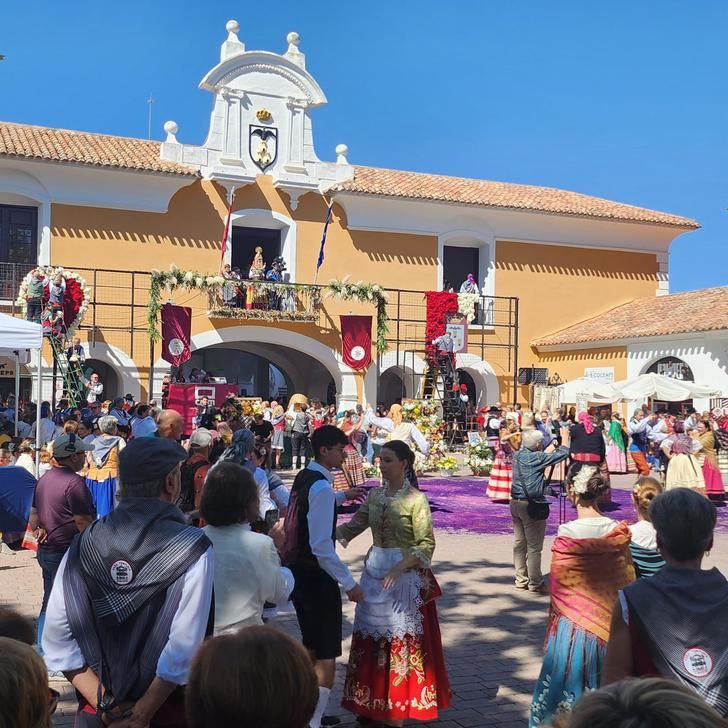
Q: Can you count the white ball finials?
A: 4